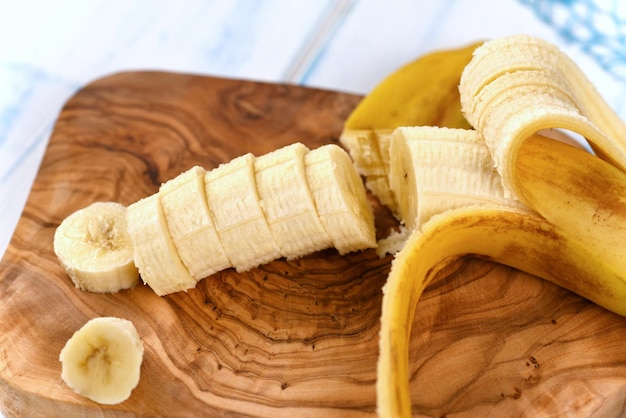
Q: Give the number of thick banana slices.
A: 6